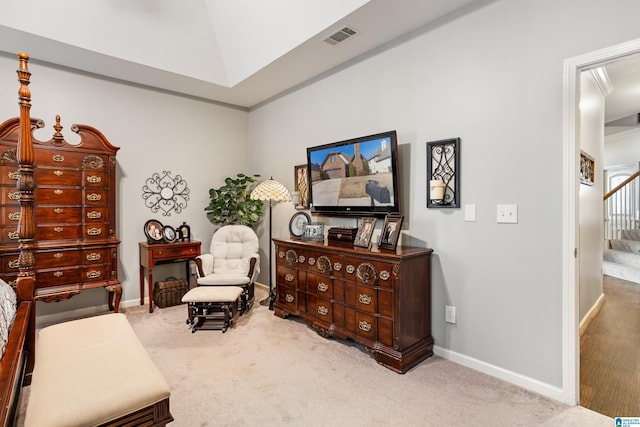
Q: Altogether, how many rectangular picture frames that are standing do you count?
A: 3